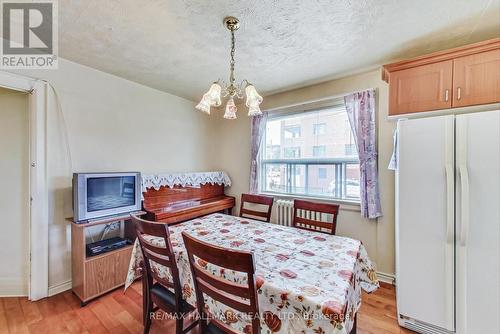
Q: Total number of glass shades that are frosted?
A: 5